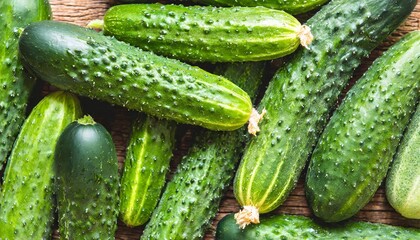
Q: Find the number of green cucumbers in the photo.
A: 12